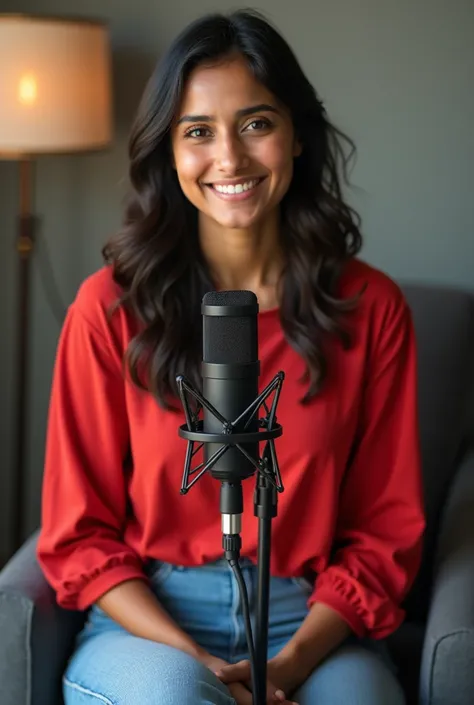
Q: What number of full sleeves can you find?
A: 2